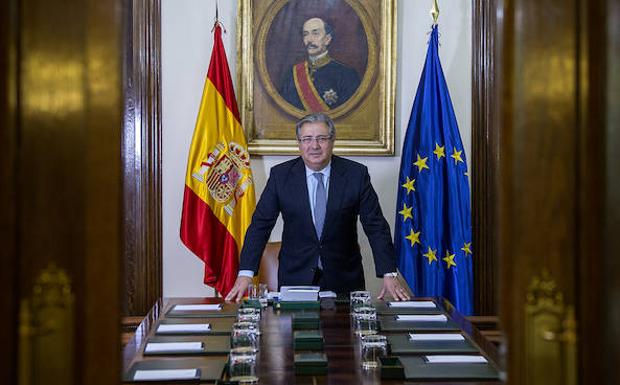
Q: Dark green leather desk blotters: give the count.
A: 8